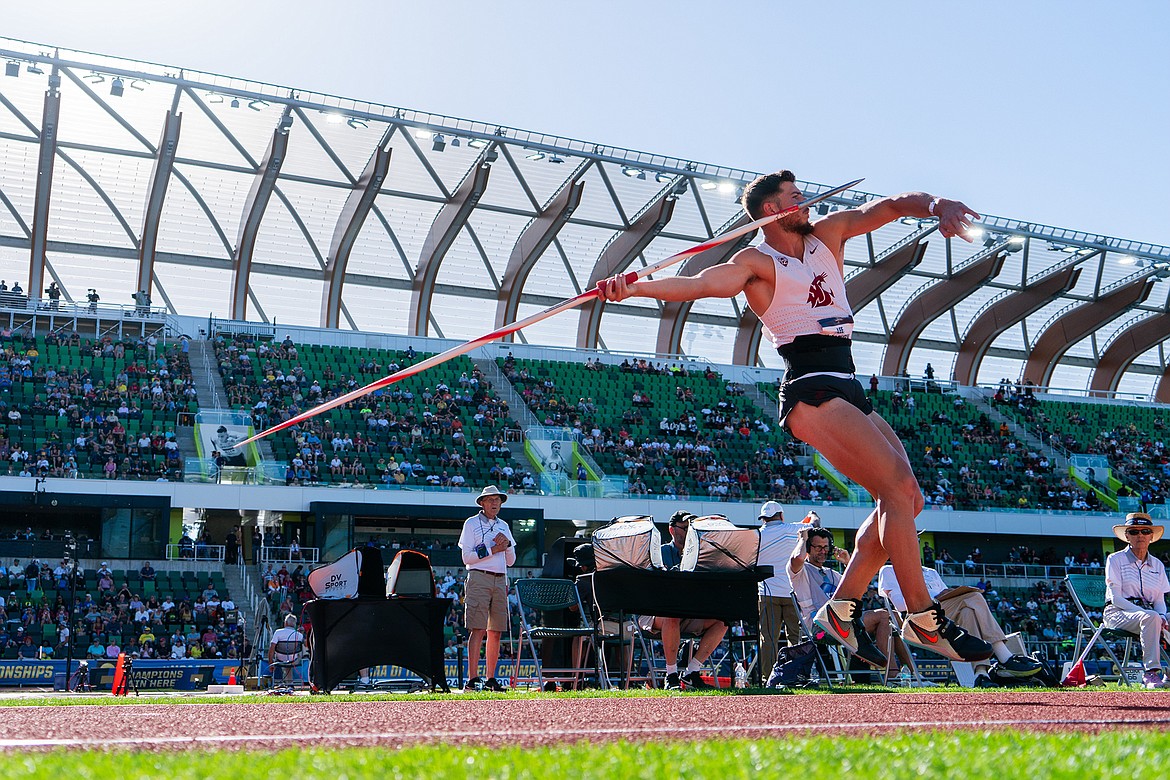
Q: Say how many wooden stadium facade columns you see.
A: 15